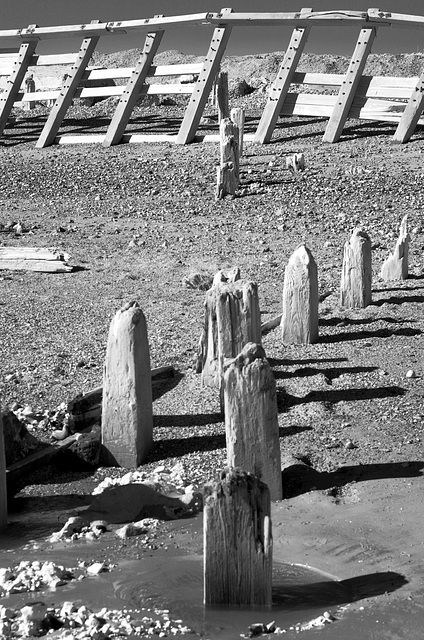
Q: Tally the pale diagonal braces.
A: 7